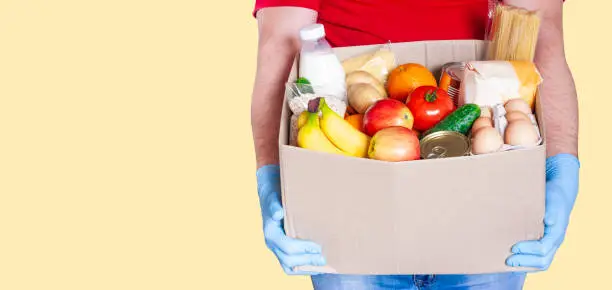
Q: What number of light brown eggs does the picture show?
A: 6